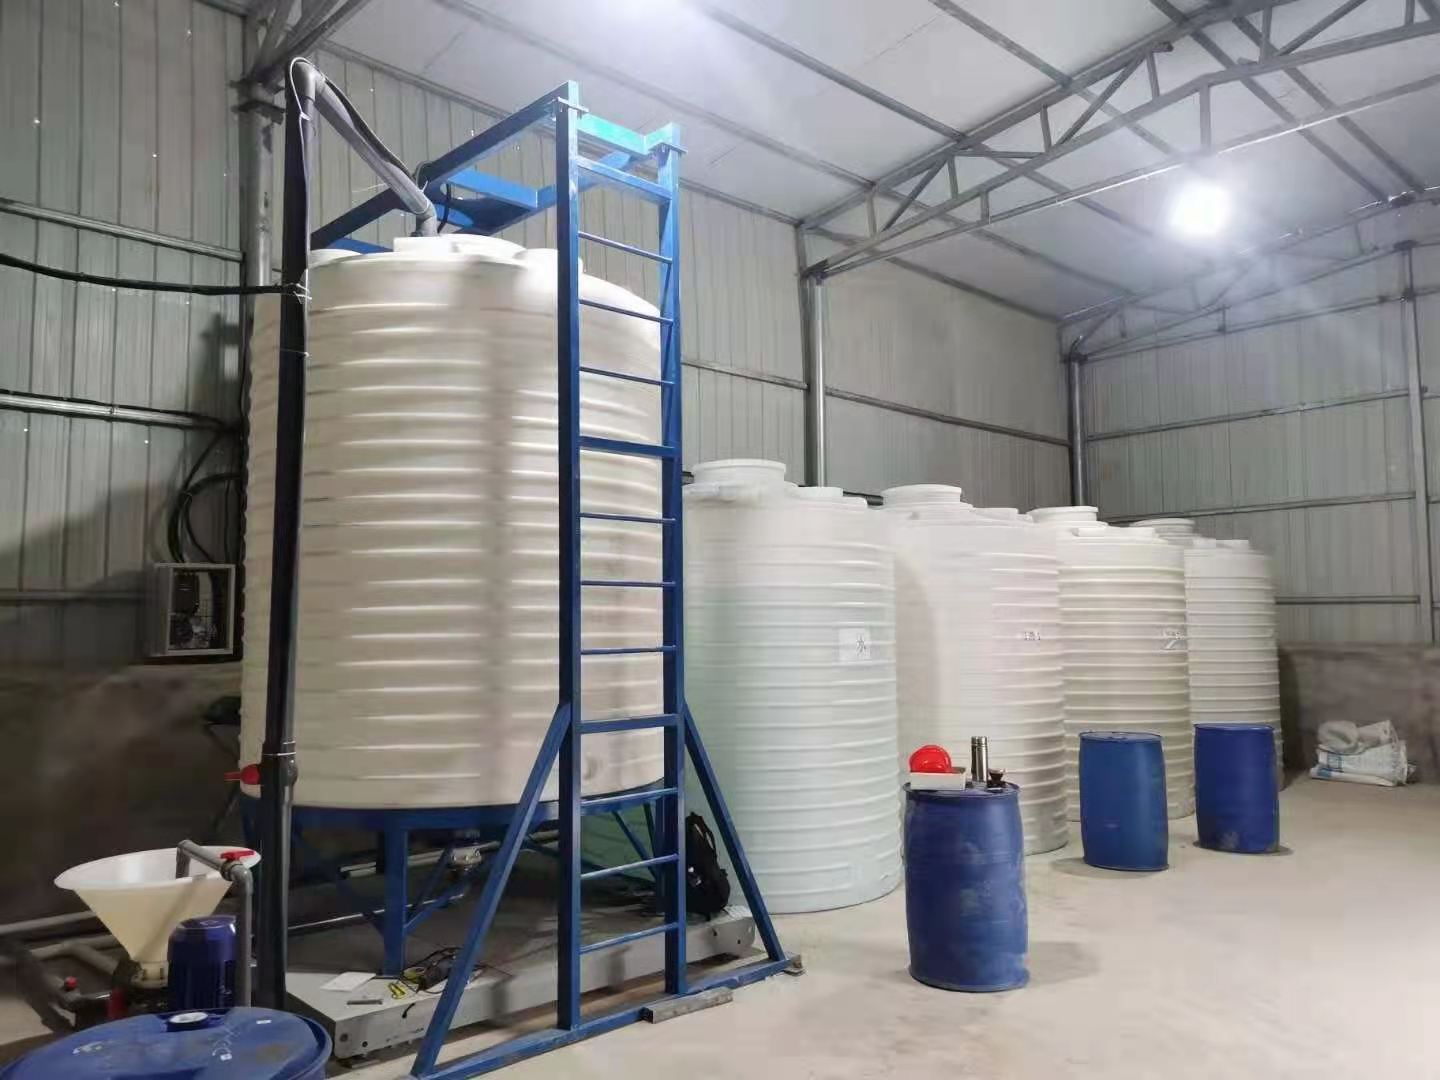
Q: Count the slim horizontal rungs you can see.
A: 9